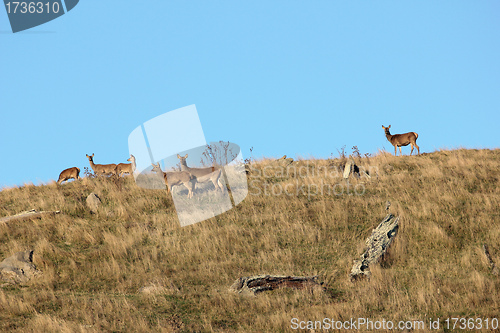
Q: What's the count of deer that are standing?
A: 6